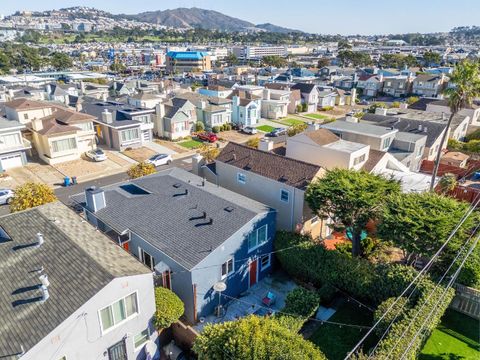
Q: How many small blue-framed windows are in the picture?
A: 2